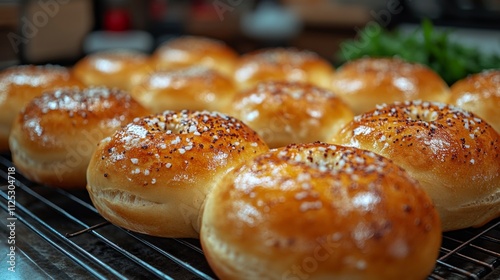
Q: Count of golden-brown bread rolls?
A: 12